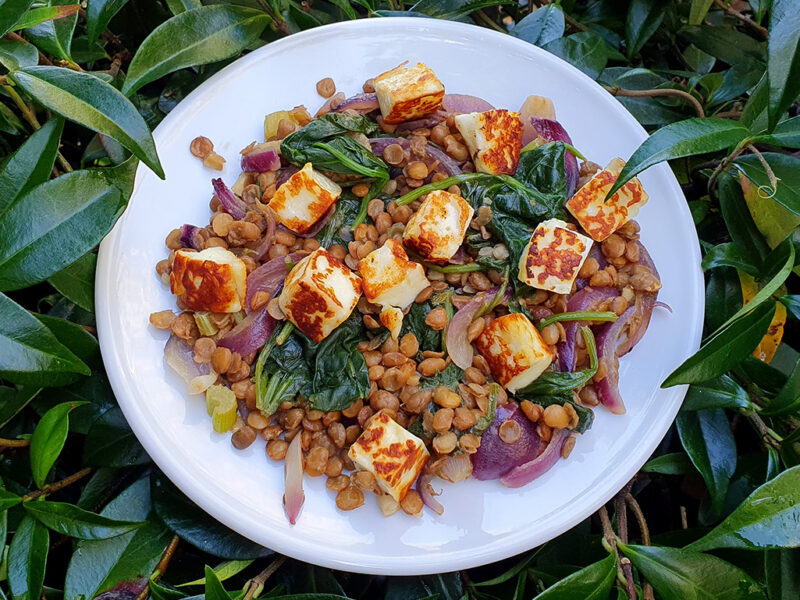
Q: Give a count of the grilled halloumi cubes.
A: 11